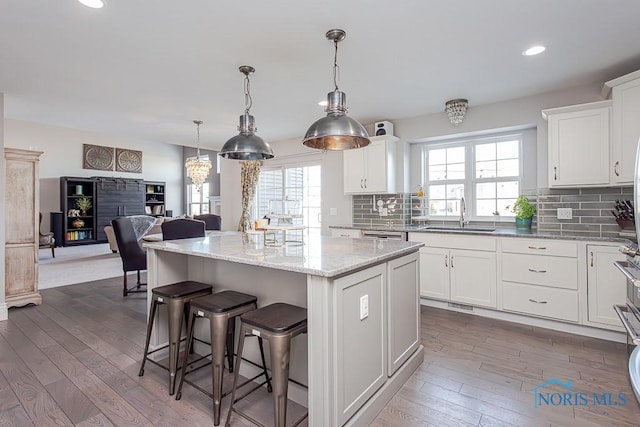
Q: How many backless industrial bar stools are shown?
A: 3